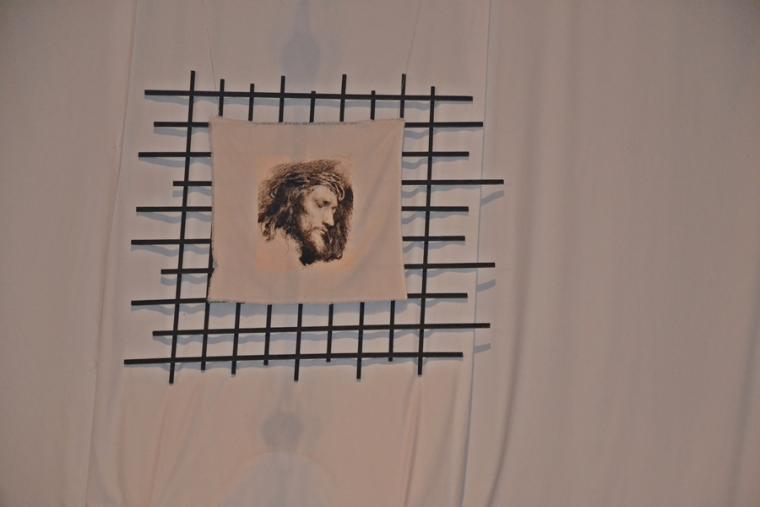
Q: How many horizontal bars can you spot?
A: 10